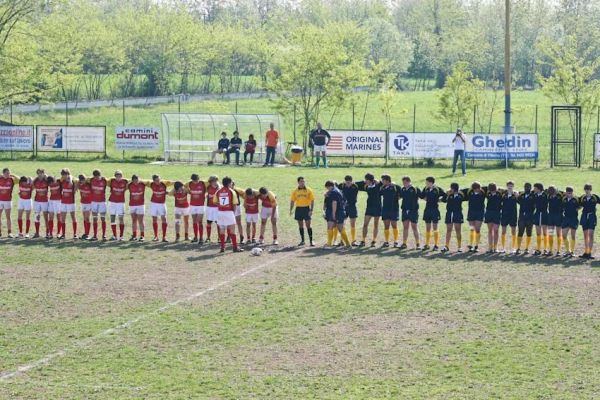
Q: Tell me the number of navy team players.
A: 15